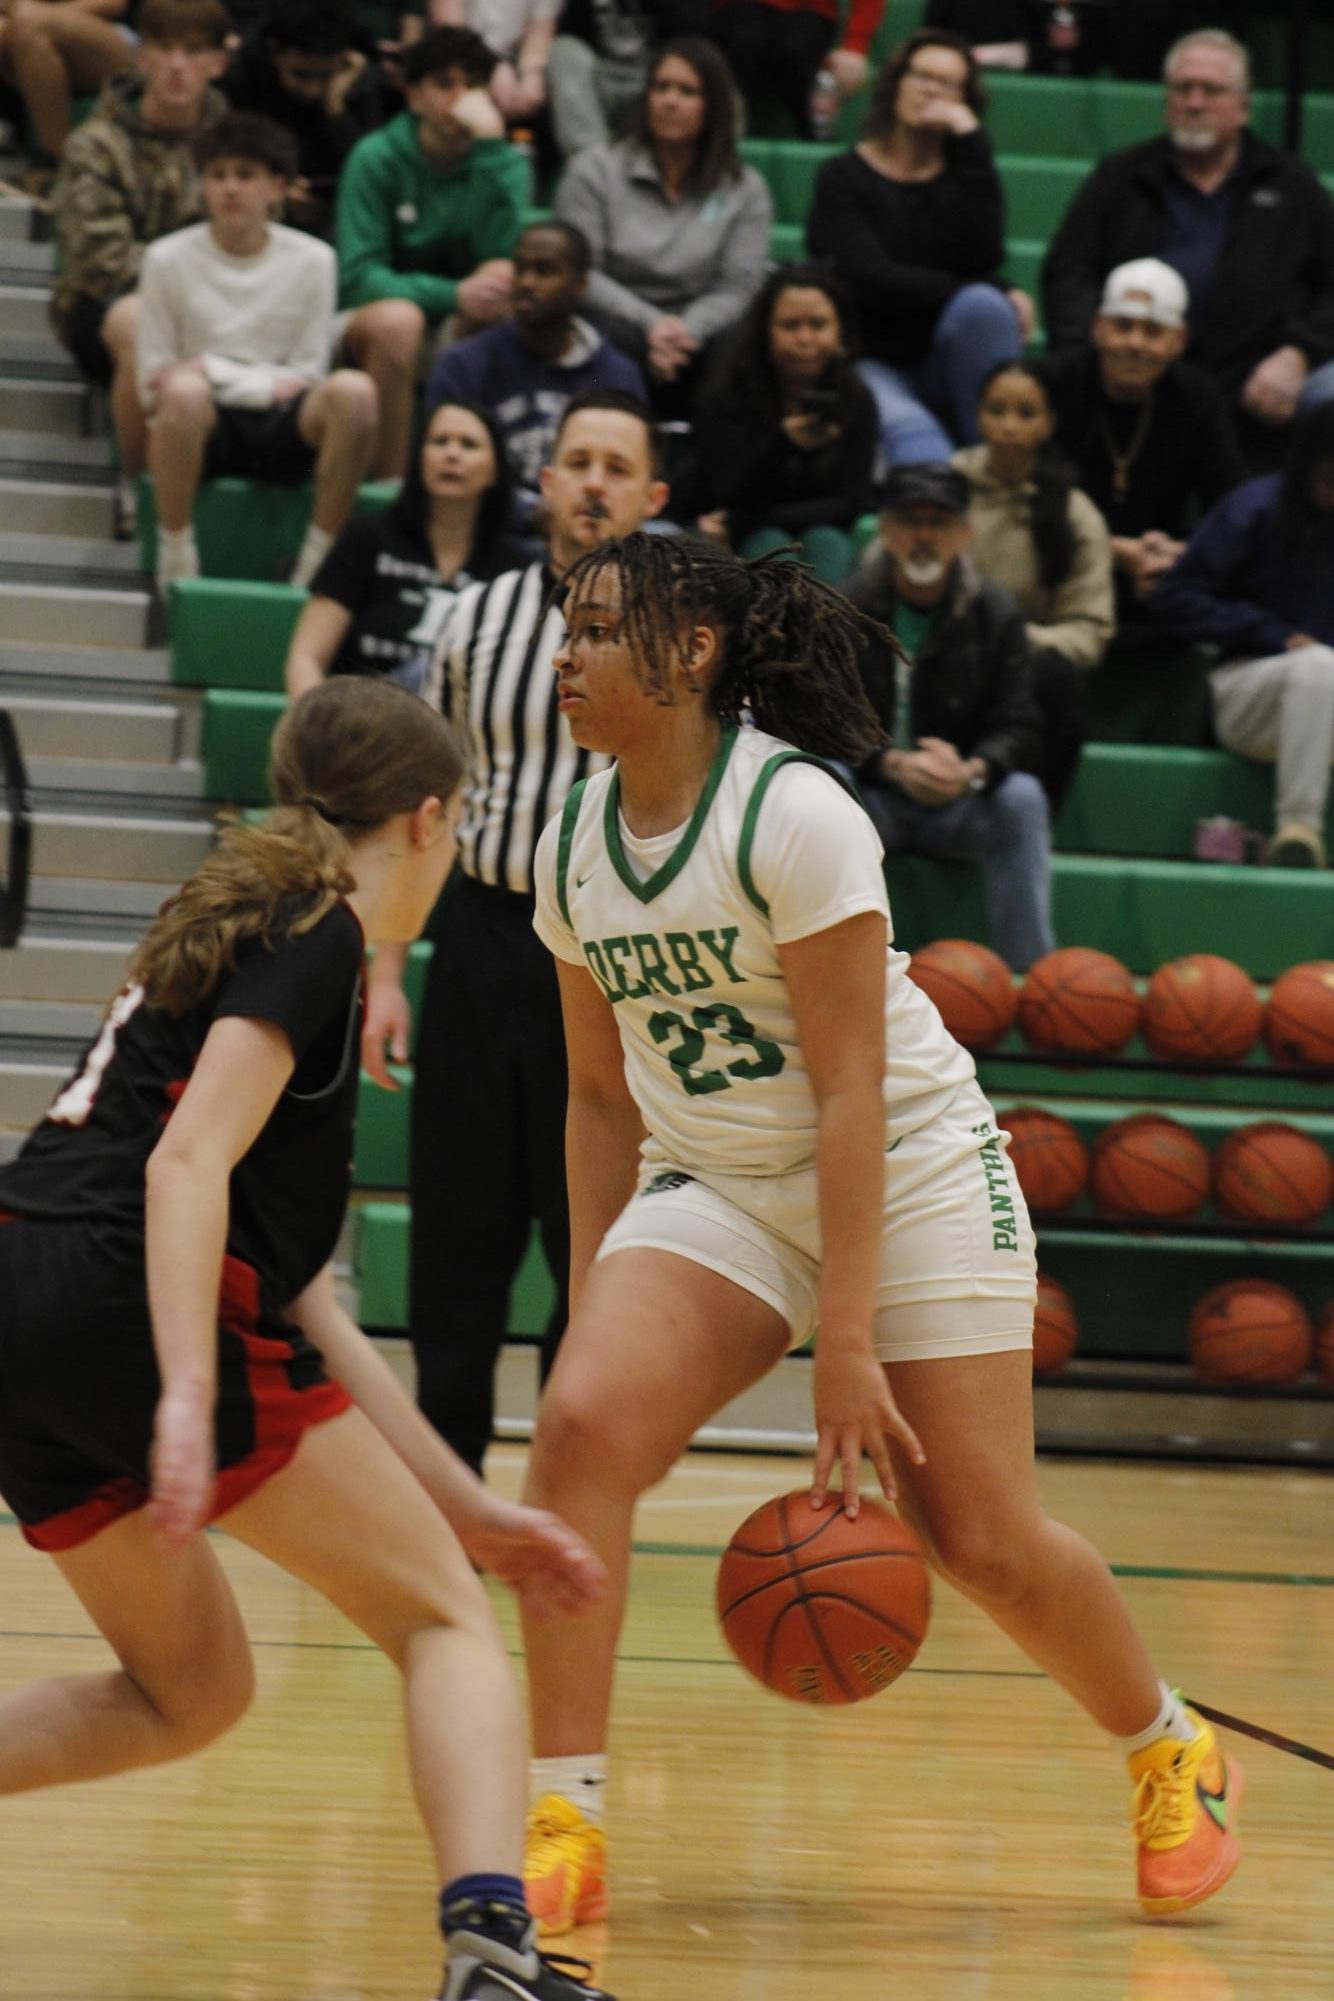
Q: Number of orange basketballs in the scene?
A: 11